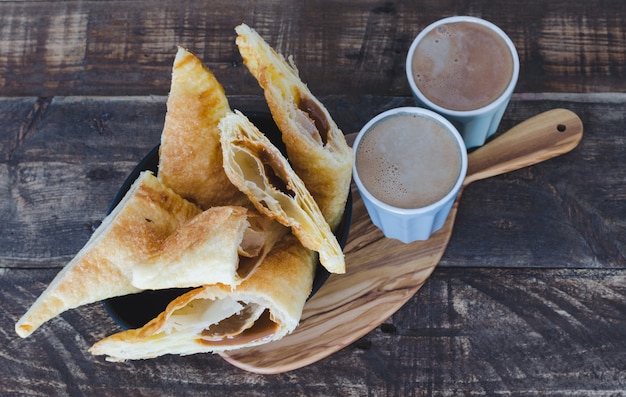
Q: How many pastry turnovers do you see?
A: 6